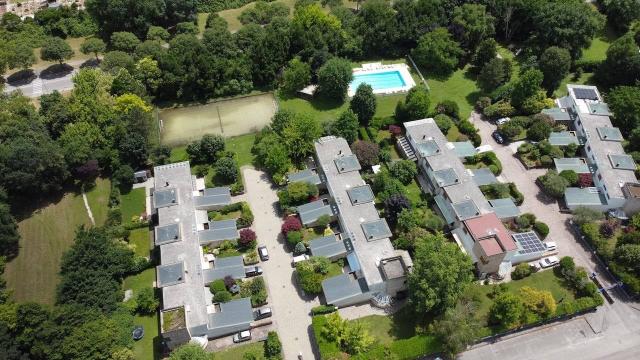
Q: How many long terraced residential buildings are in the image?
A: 4